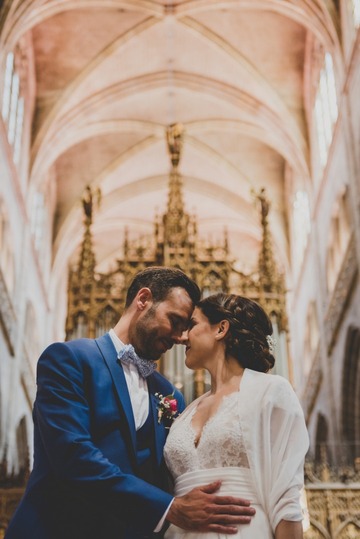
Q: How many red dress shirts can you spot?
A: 0